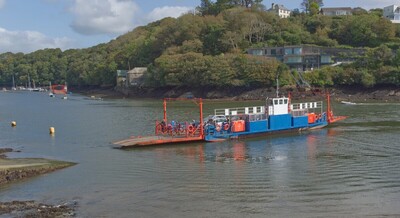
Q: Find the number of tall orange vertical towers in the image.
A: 4